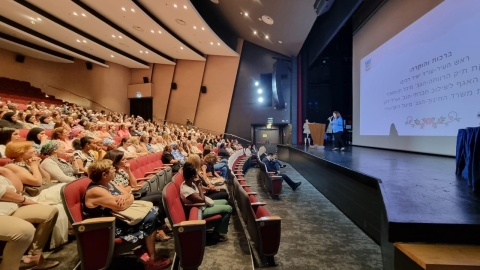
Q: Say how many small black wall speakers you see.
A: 5